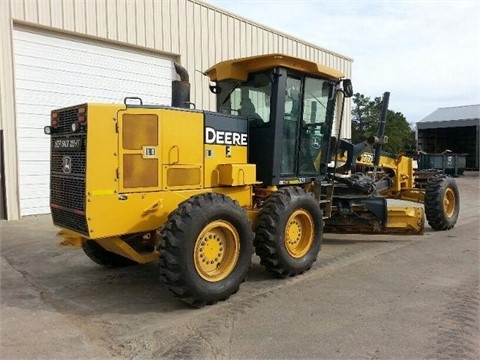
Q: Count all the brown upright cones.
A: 0